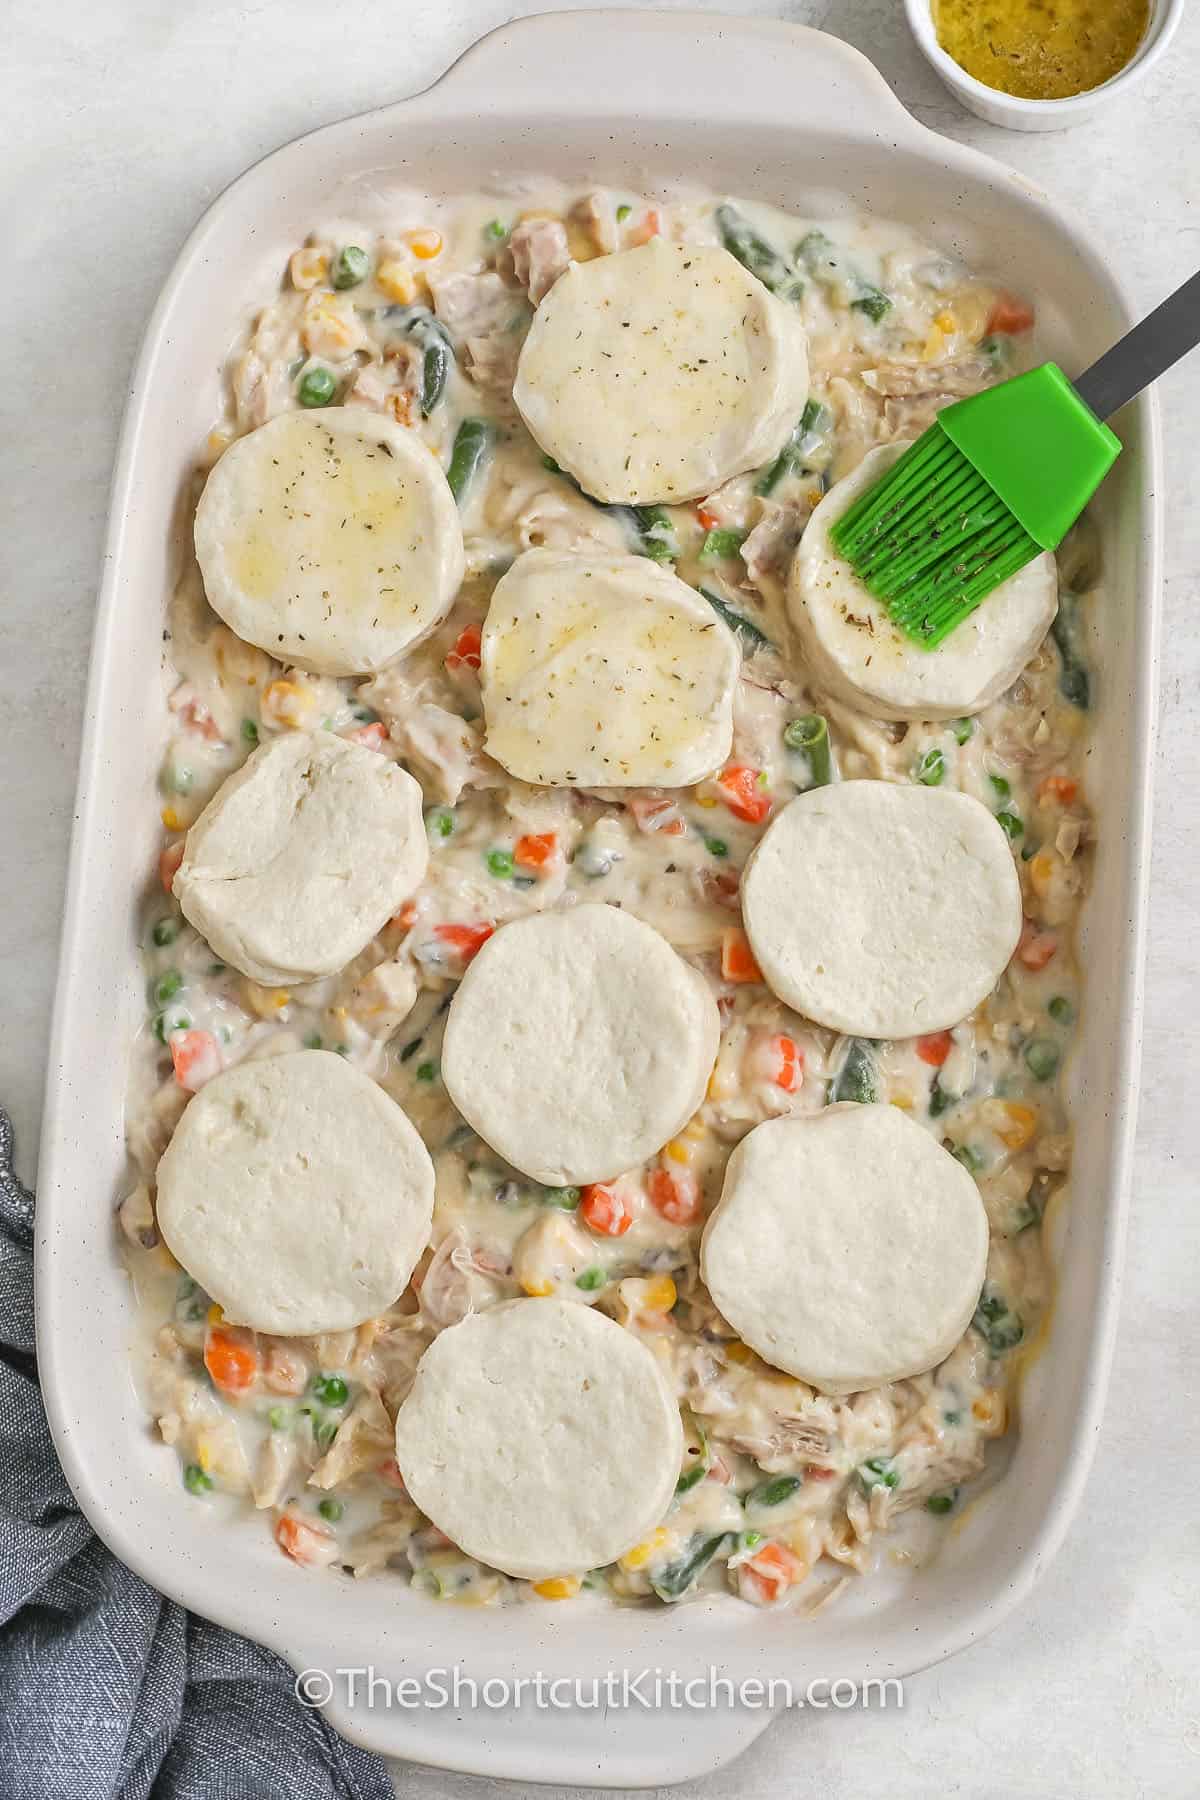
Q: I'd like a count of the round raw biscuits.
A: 10